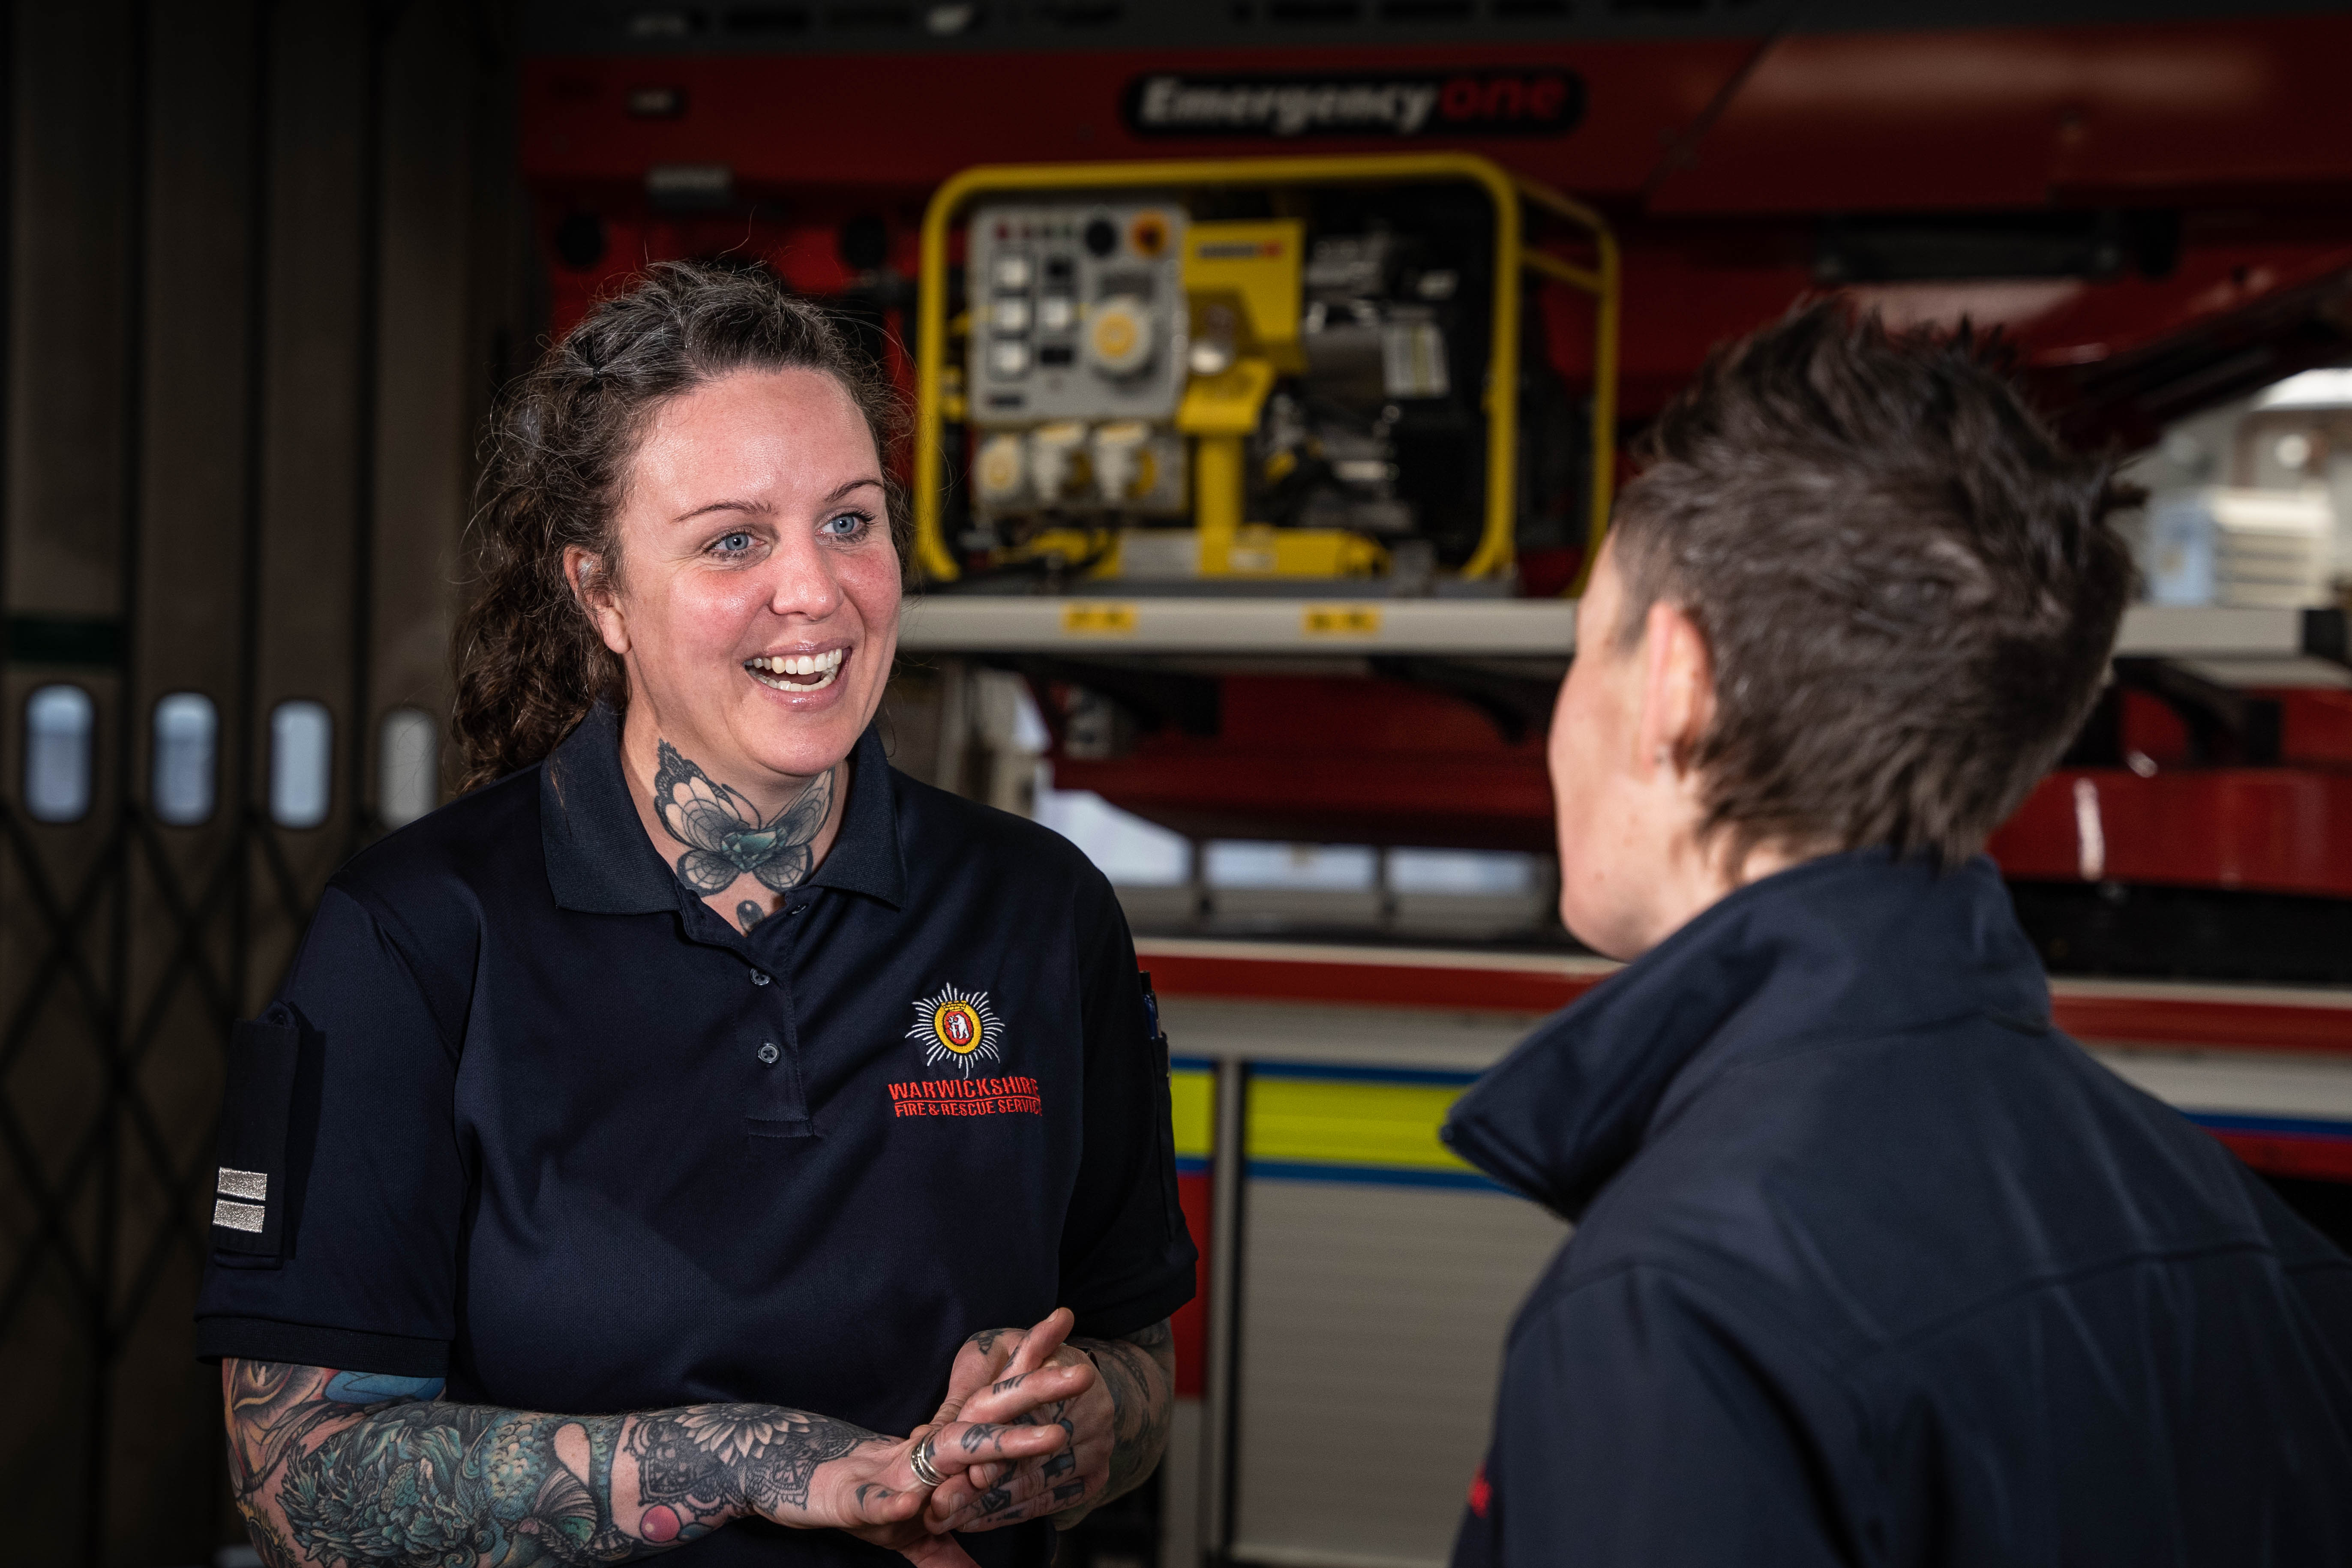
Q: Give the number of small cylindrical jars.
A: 0